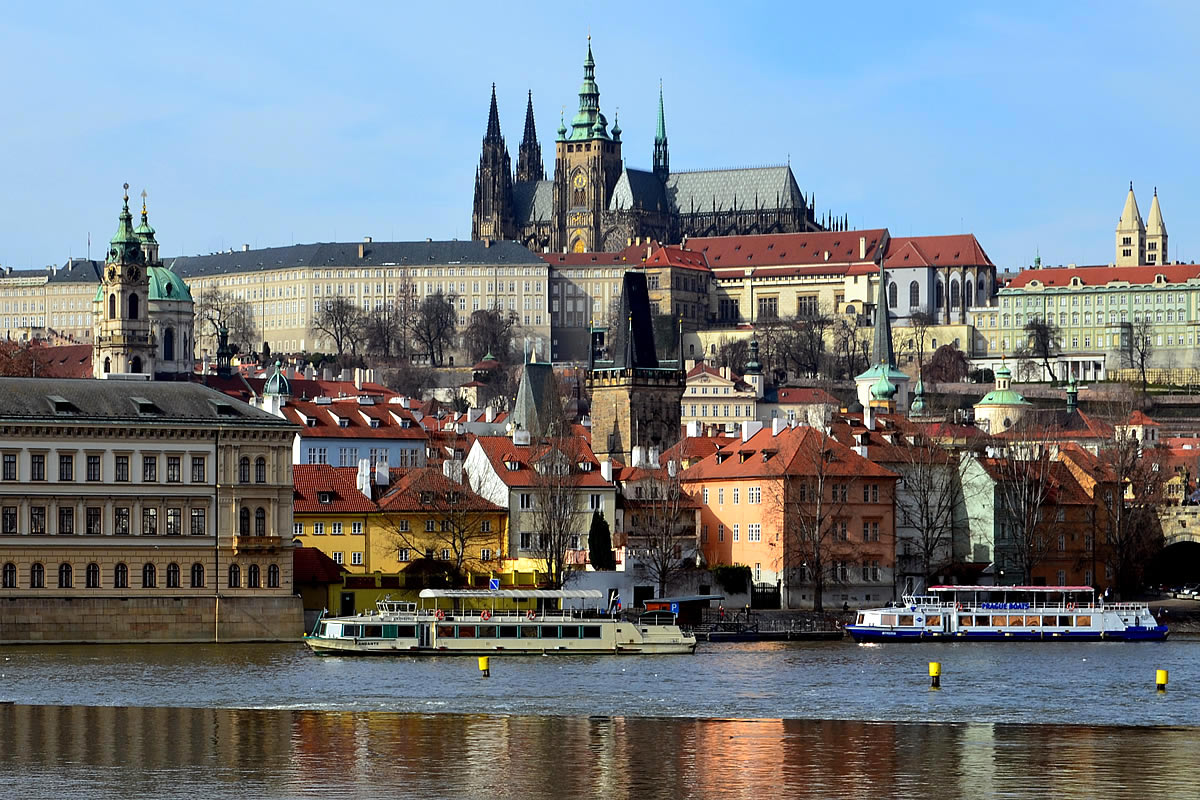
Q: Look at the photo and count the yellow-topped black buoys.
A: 3